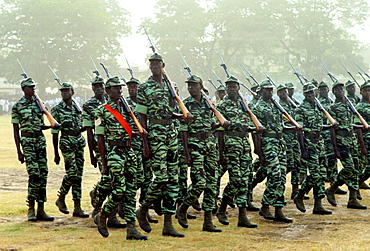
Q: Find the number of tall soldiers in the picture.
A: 1